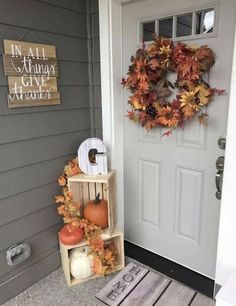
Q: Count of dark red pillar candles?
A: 0